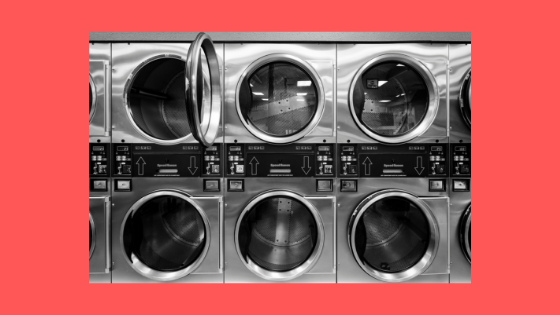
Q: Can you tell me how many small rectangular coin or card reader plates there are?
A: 8